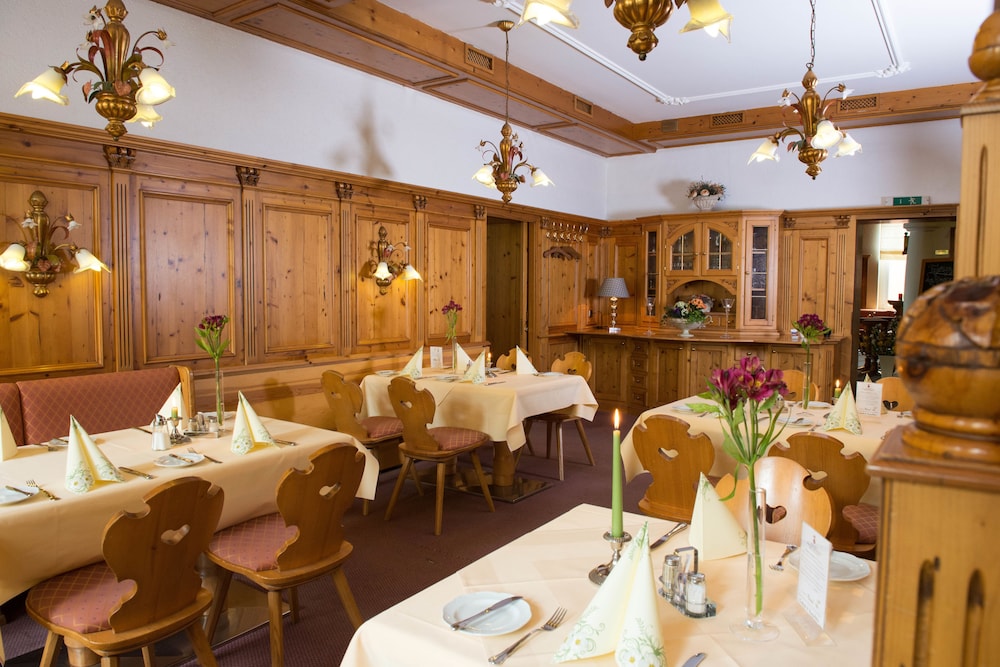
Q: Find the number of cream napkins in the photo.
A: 12